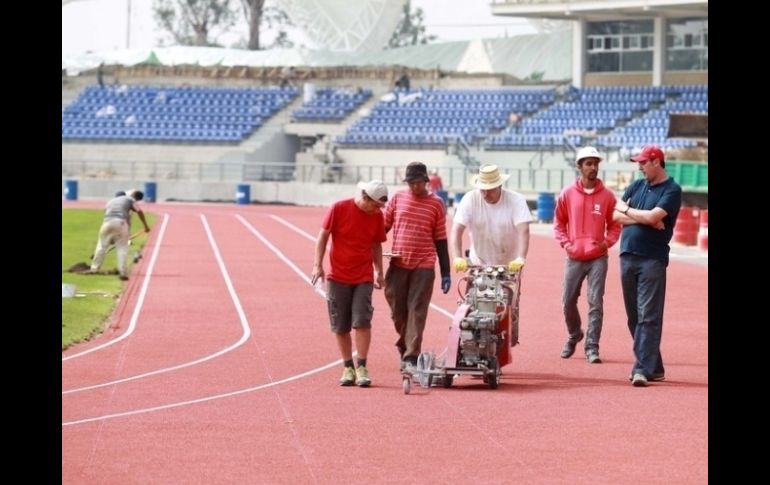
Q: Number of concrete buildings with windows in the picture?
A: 1